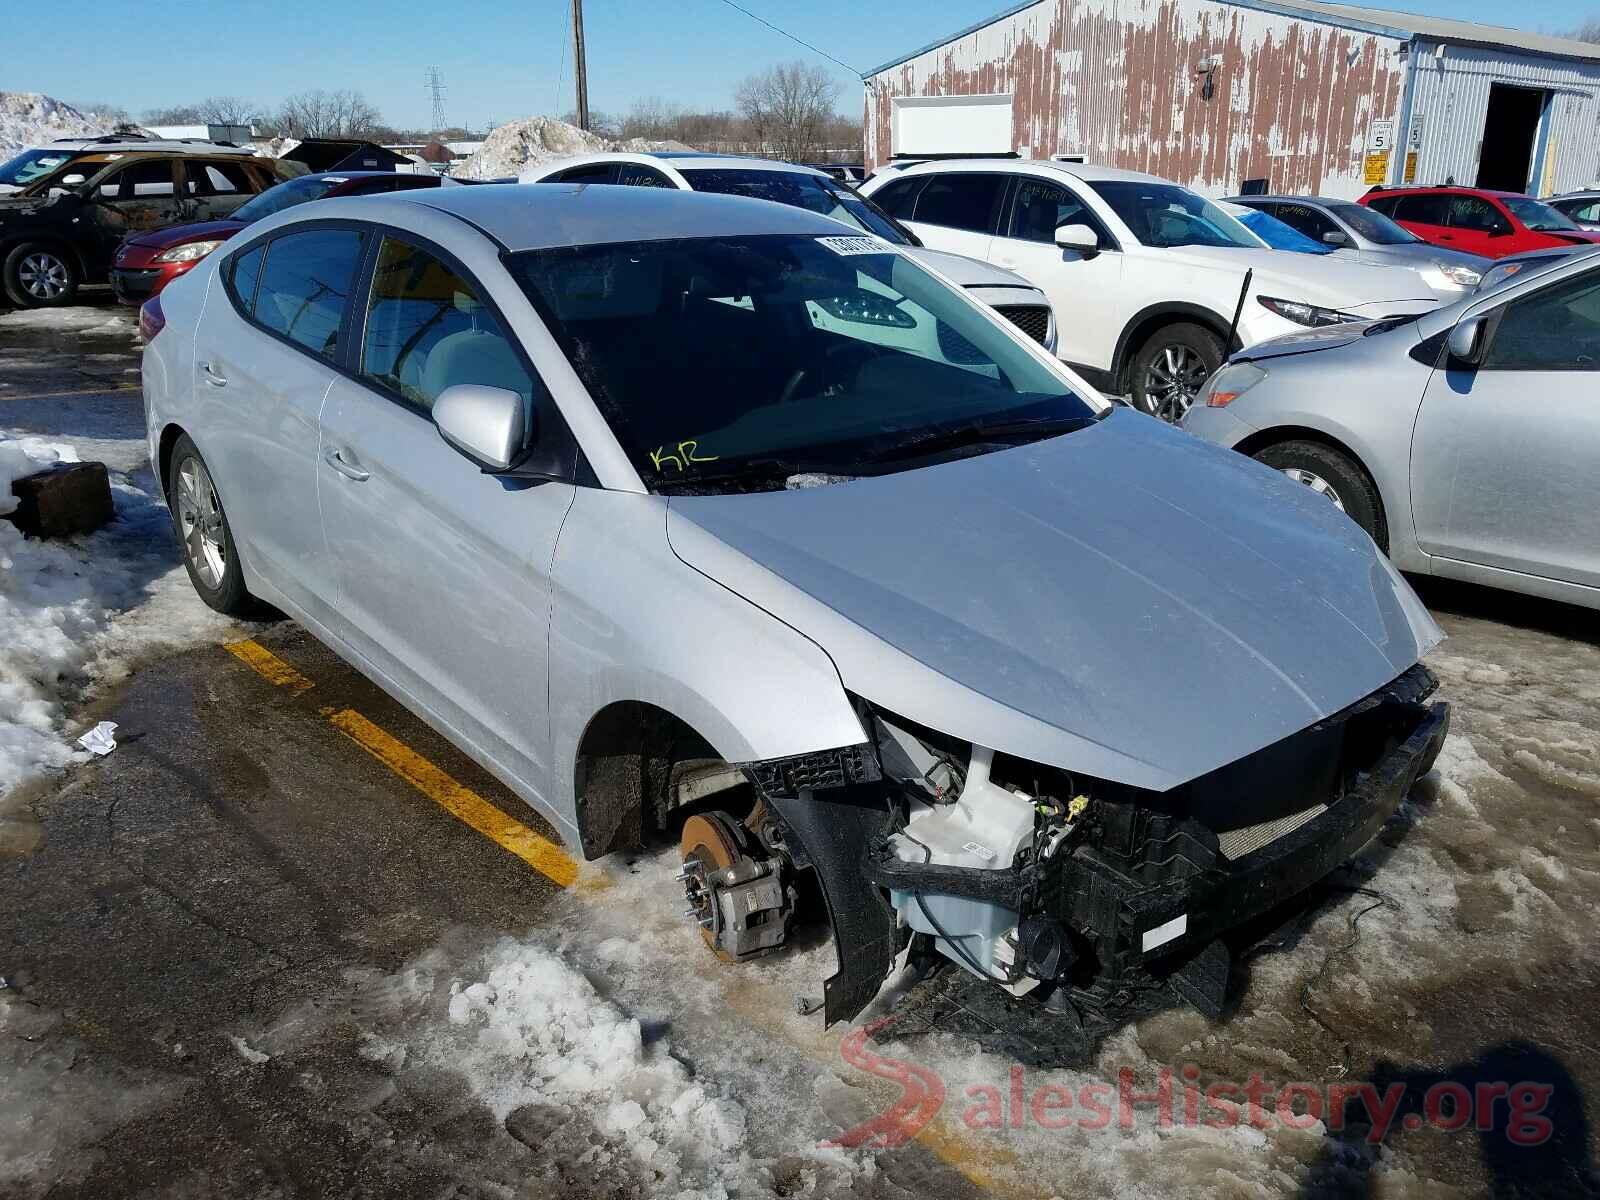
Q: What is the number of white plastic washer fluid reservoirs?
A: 1